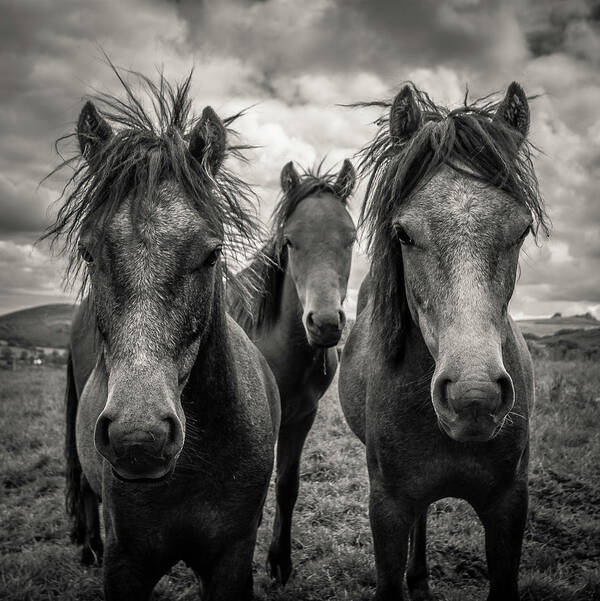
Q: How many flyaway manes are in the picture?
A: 3